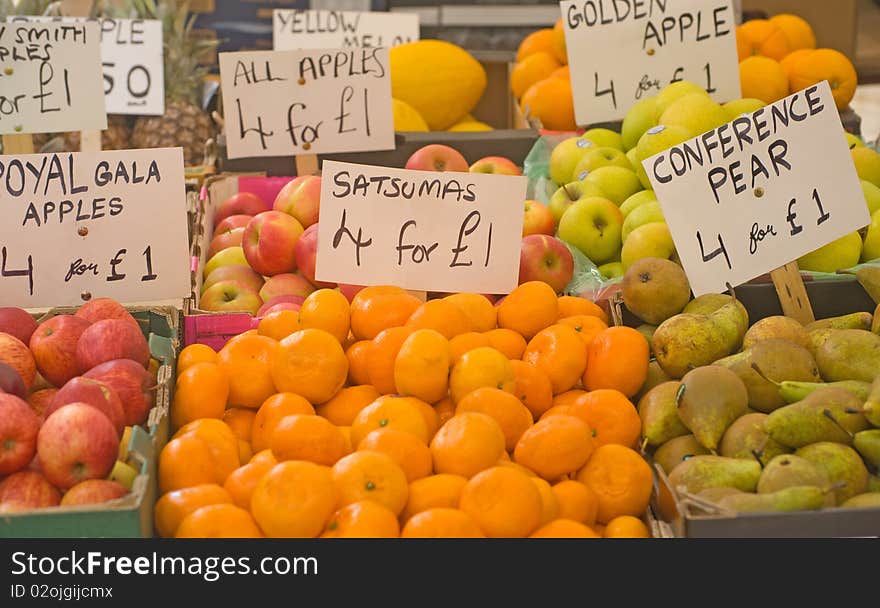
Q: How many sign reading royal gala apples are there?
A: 1